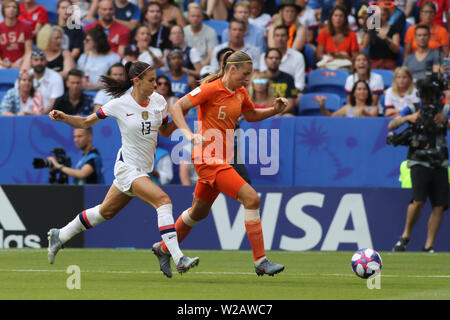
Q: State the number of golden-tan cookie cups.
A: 0